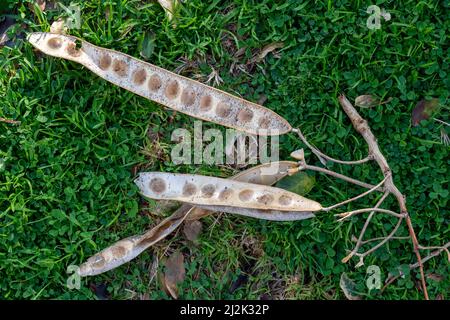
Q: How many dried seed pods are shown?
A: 3